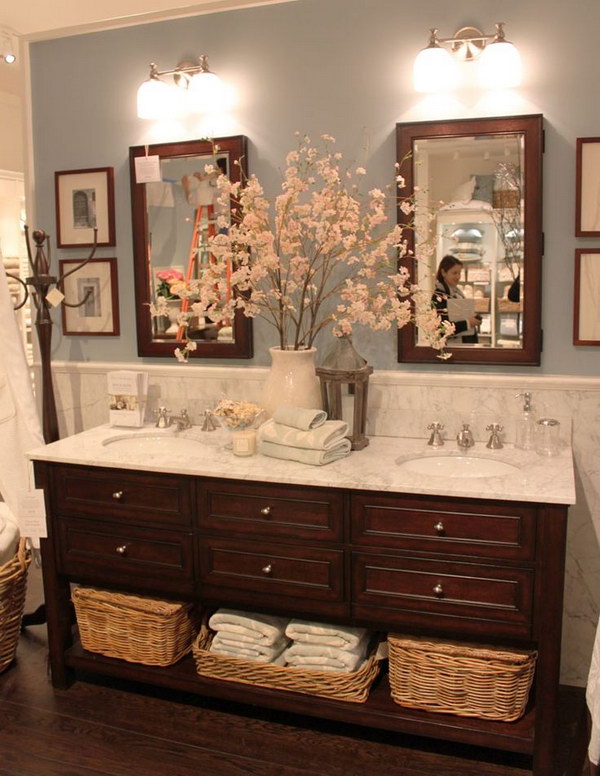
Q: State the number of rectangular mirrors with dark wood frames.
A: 2